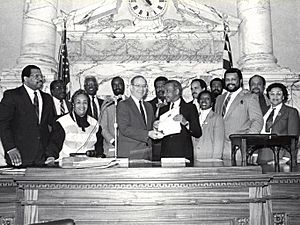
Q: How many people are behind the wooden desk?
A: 14